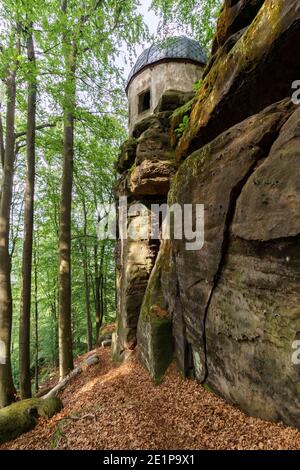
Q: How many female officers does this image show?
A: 0